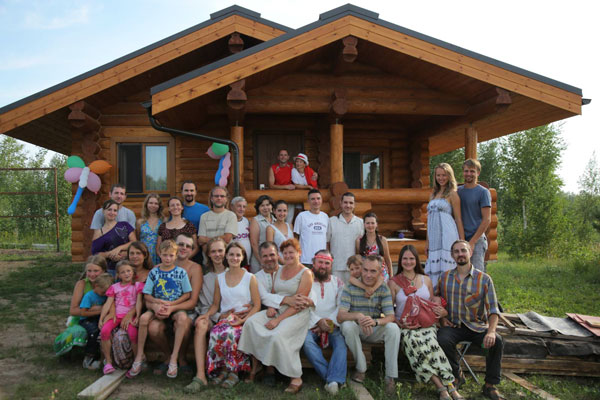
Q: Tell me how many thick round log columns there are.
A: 3